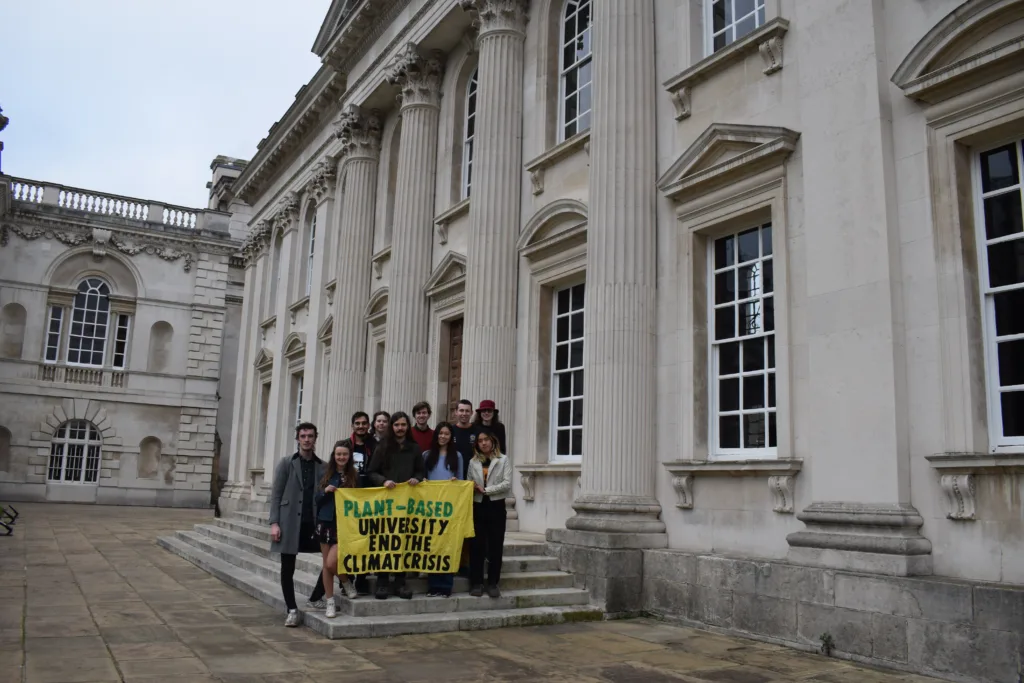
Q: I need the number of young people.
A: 10